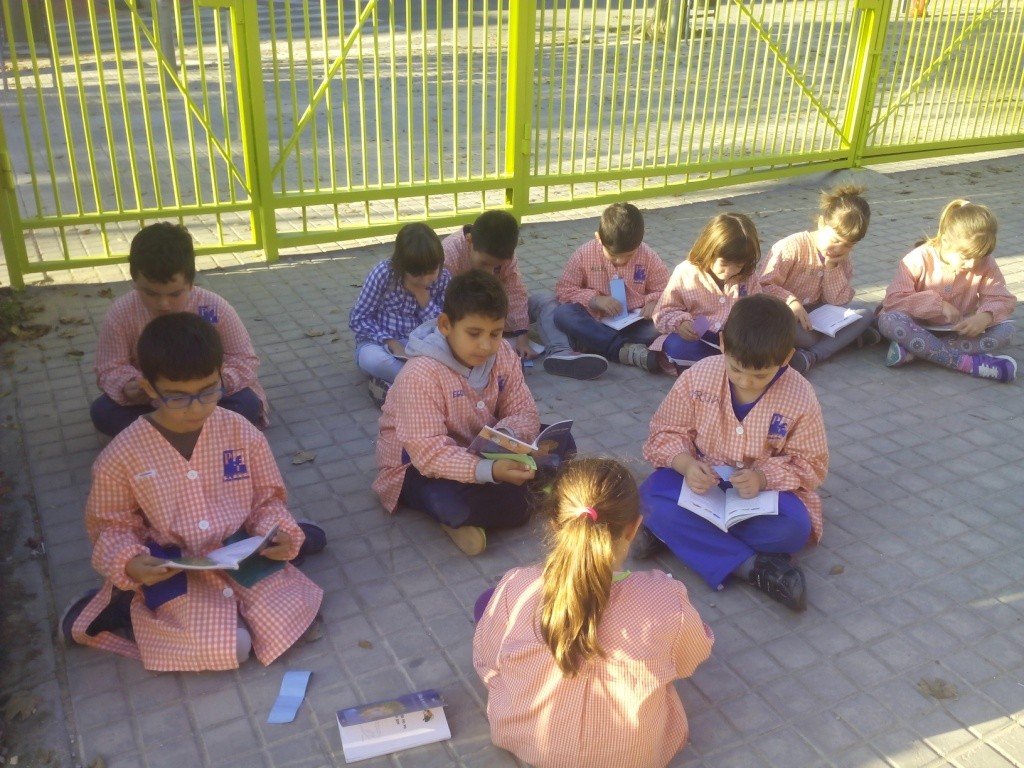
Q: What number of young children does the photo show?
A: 11